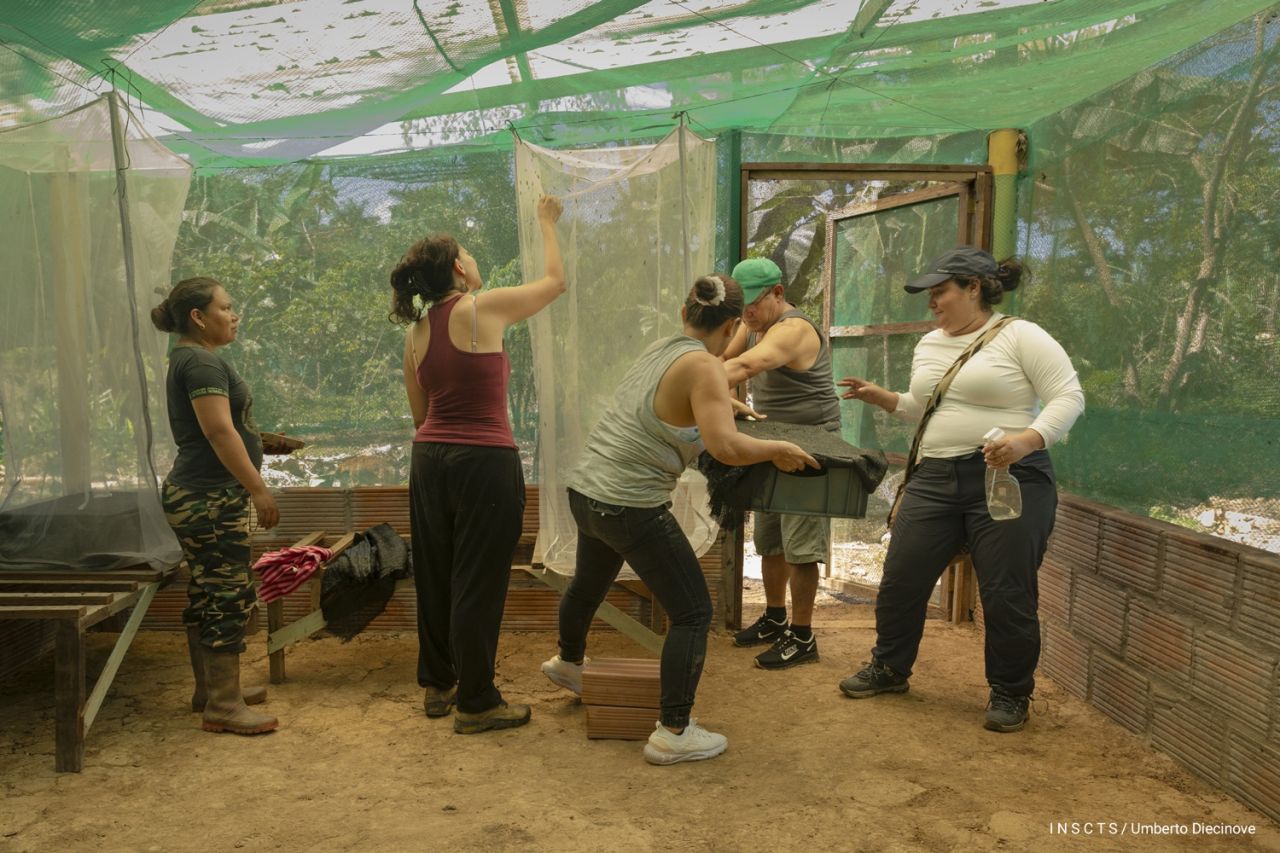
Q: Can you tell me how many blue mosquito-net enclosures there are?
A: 0